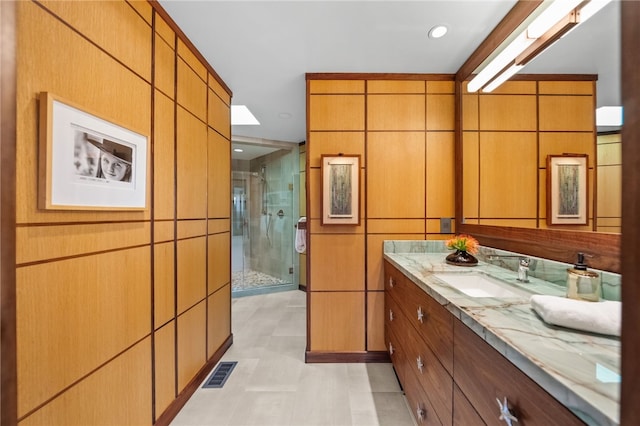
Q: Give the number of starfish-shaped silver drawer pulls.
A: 7